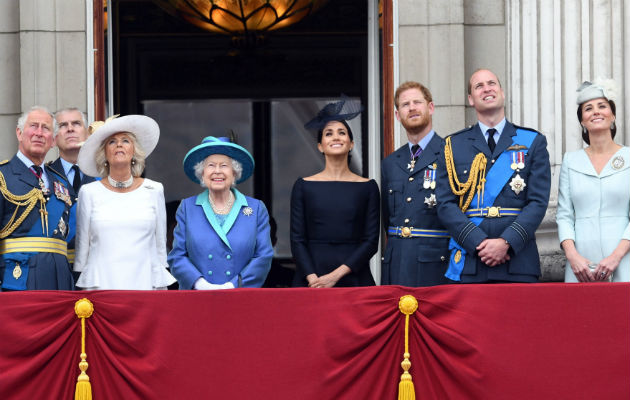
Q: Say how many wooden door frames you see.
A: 2